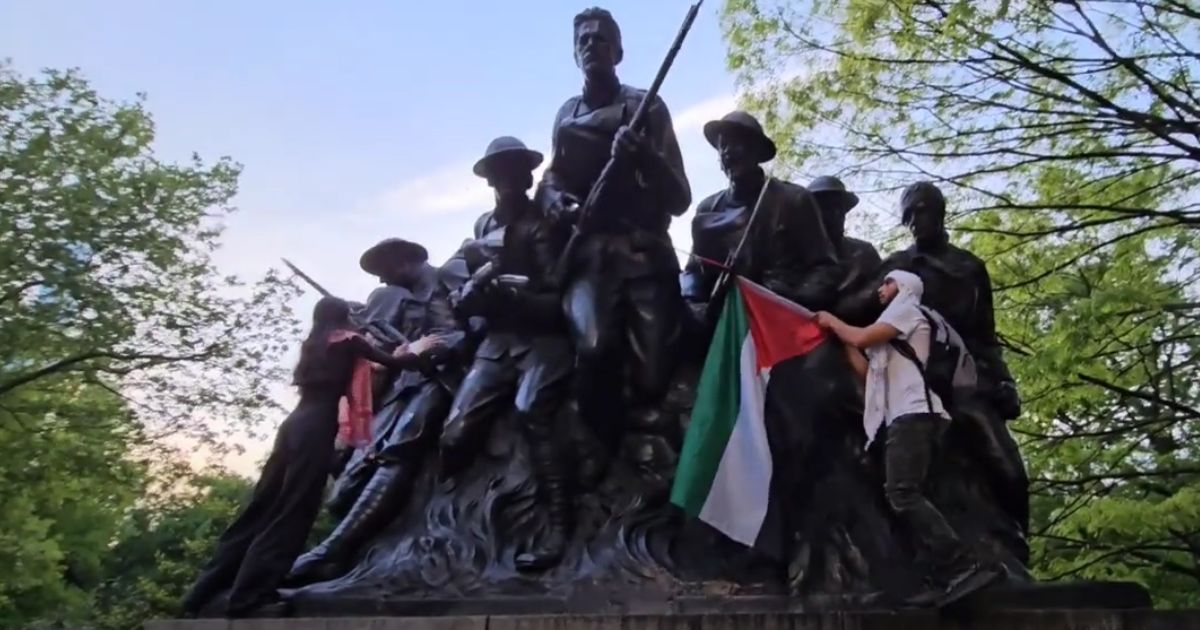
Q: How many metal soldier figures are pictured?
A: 6